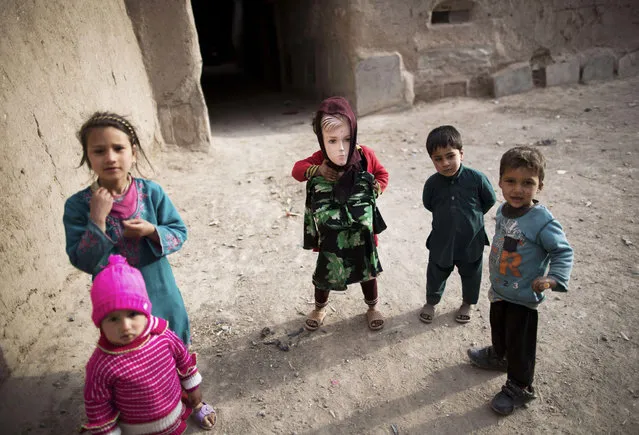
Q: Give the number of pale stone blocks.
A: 5